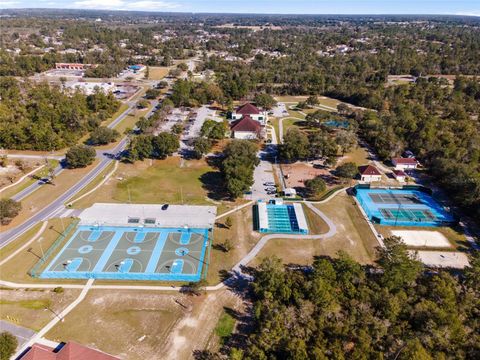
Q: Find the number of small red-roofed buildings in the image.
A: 3